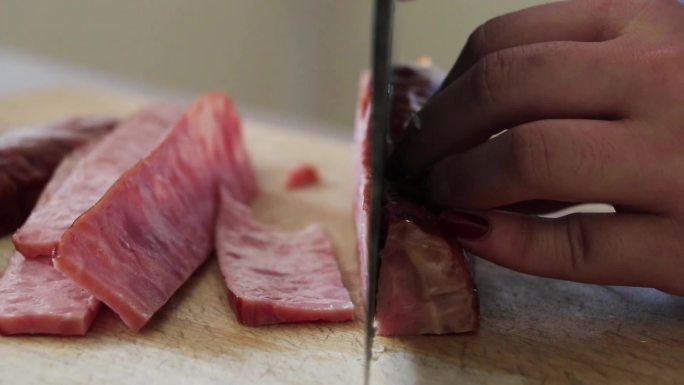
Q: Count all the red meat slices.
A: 4